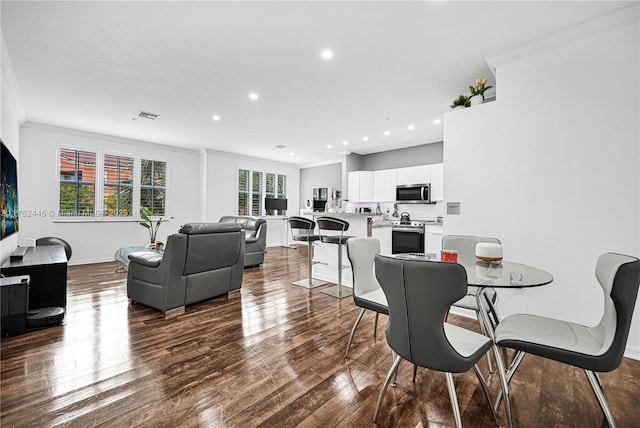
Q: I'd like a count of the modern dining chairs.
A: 4